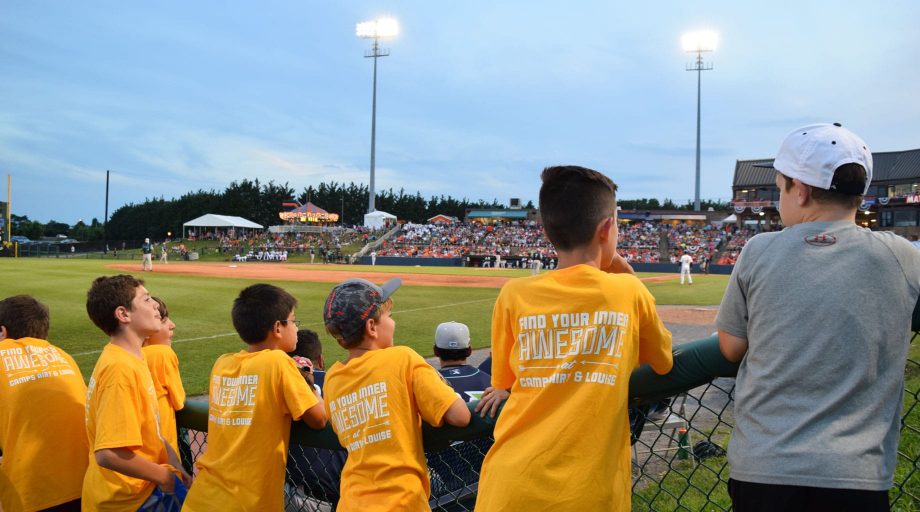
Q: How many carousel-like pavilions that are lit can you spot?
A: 1